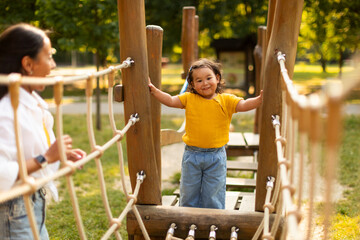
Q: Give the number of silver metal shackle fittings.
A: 10